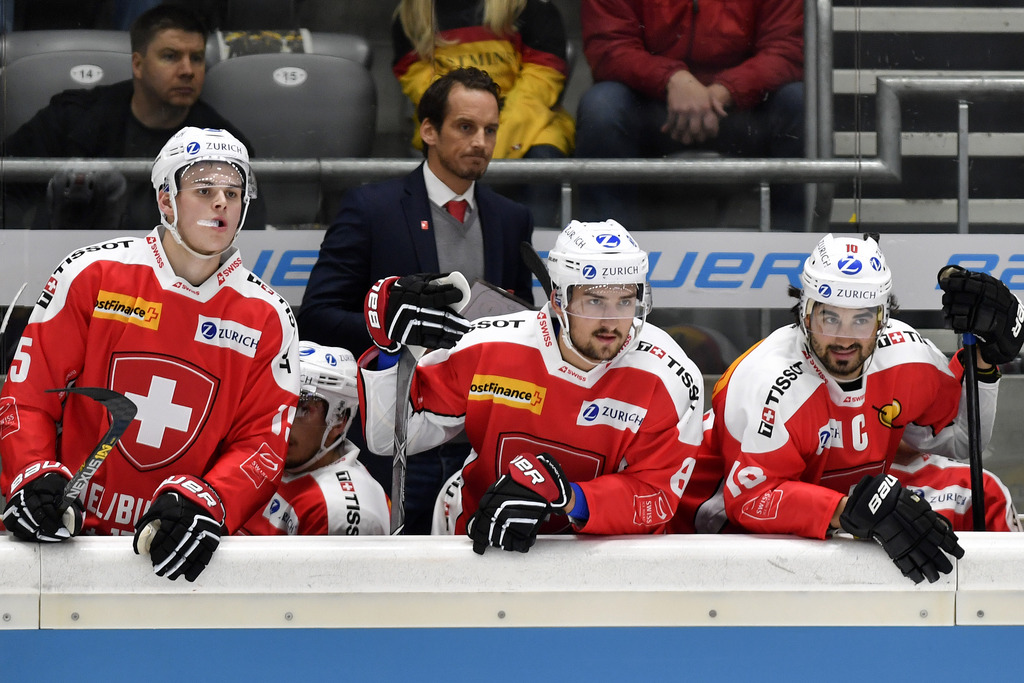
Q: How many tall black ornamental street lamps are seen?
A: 0